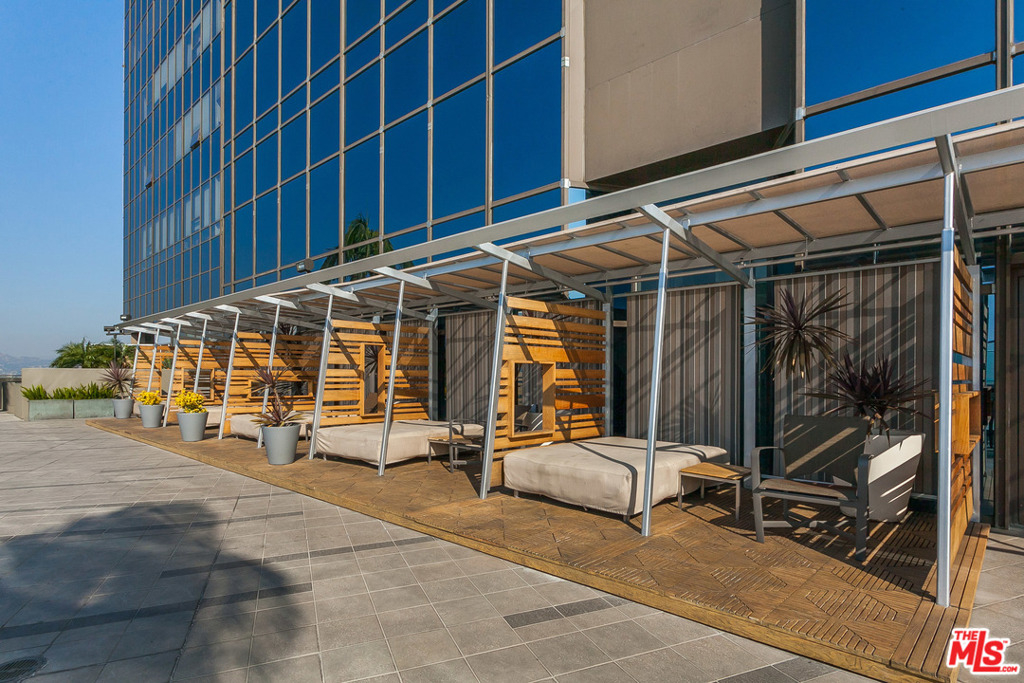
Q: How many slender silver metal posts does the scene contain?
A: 11